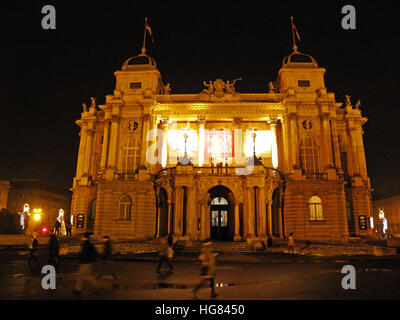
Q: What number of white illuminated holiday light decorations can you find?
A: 3